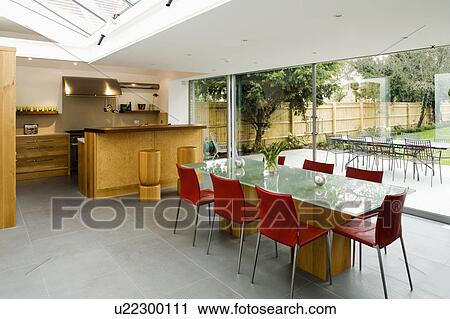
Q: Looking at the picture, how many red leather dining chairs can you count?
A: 7